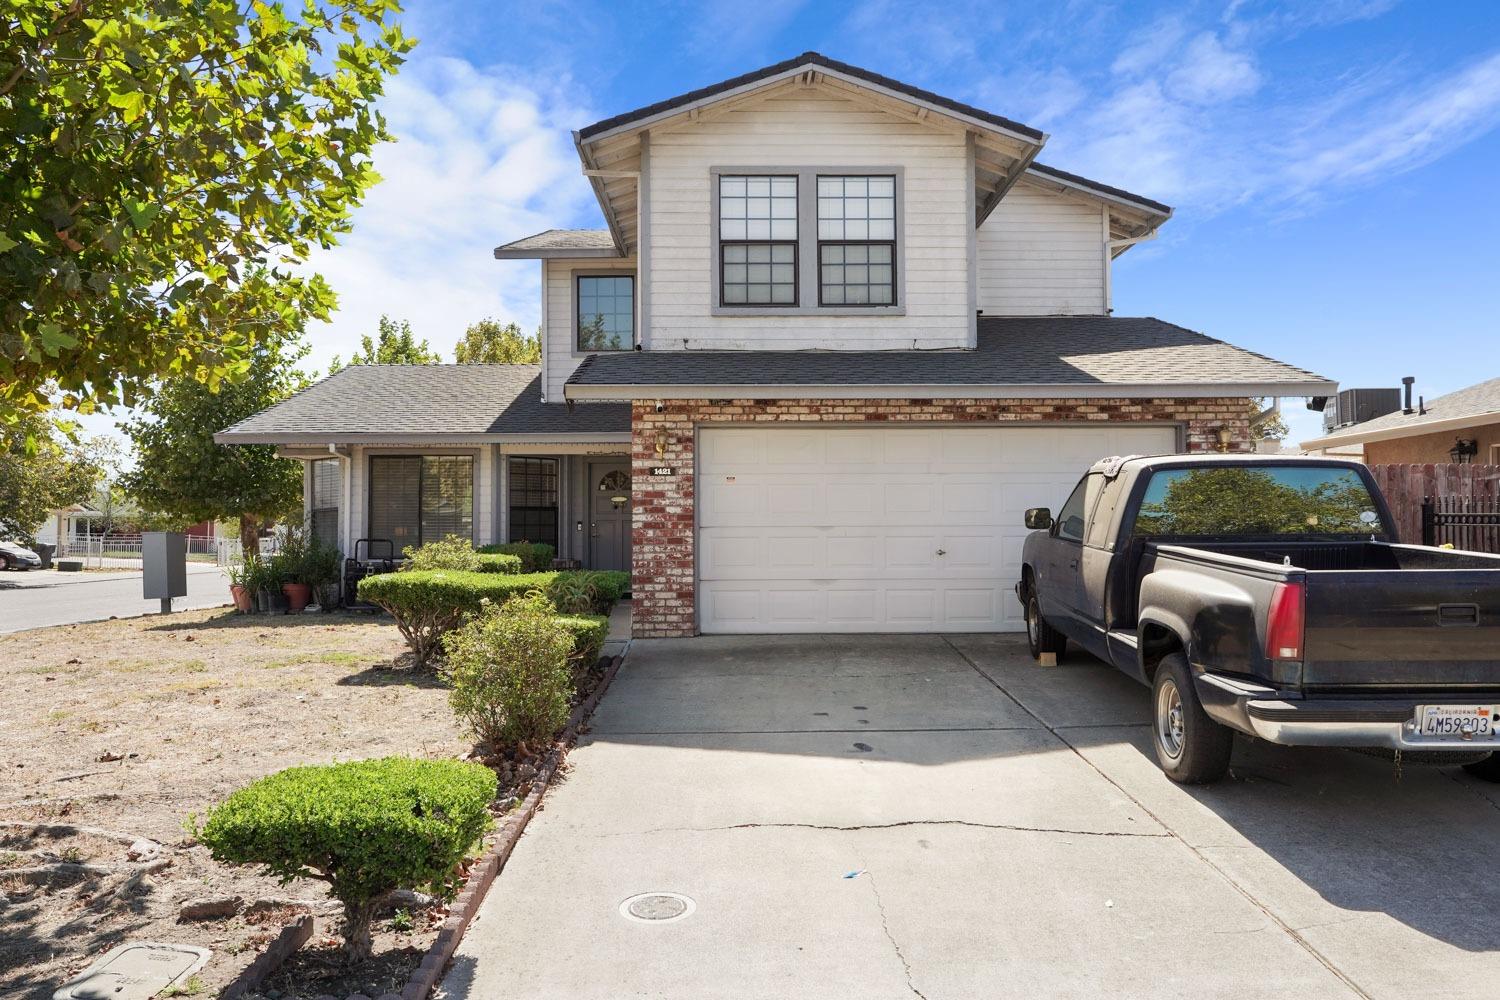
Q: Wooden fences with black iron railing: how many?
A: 1